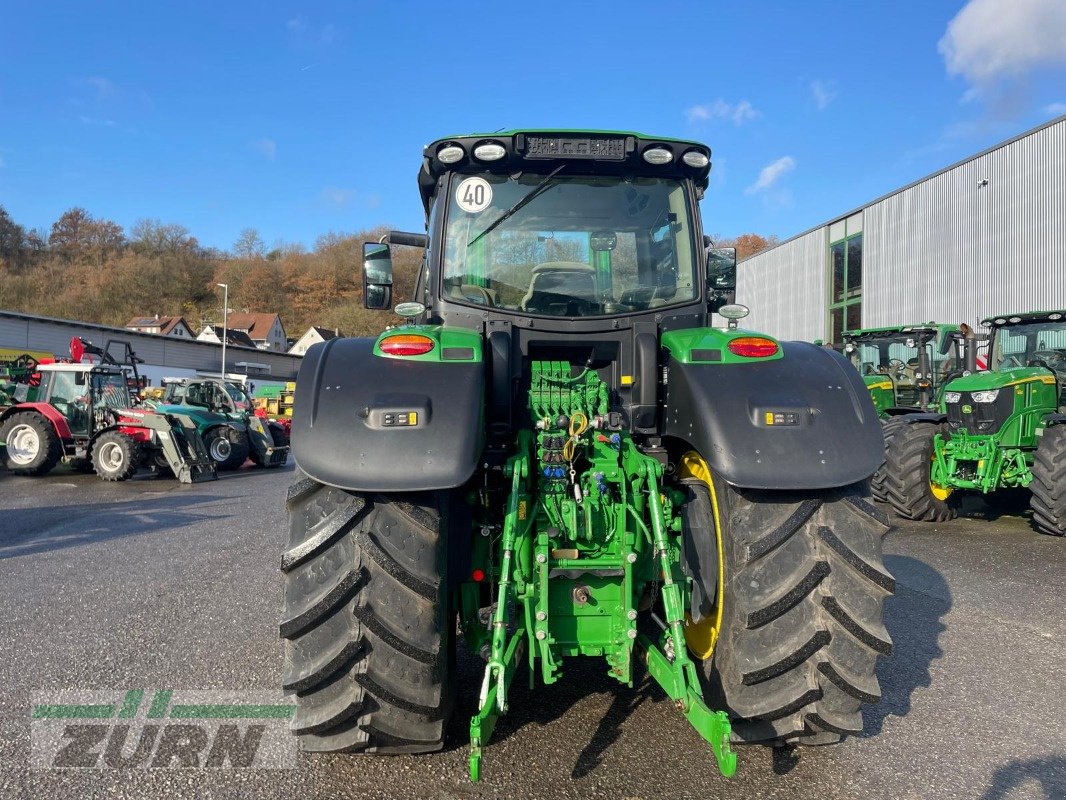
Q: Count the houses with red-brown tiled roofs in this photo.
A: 2